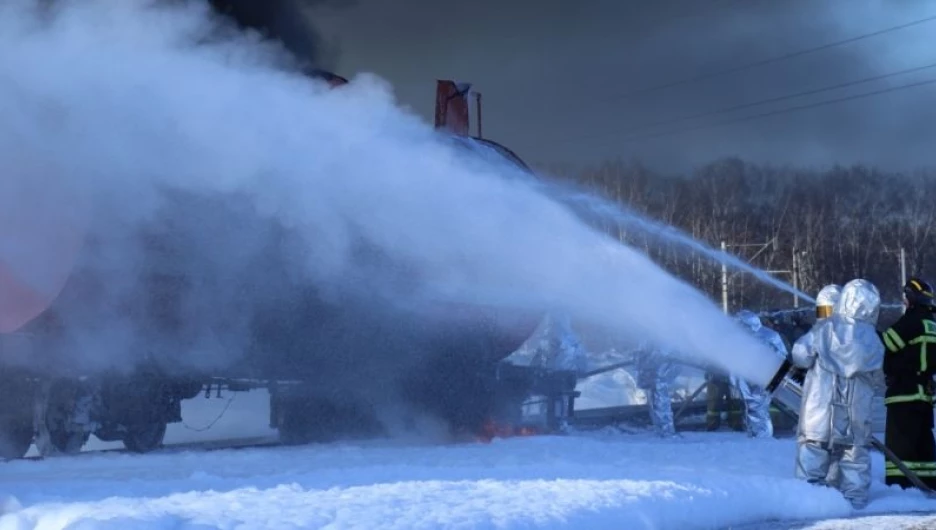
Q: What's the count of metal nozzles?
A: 1